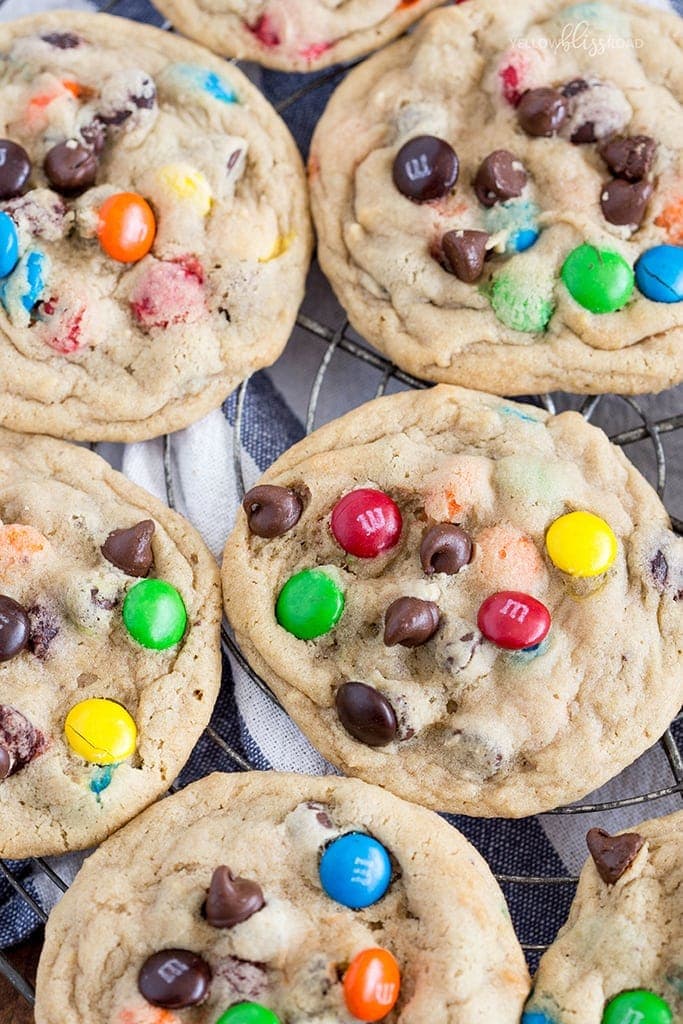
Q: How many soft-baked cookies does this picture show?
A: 7